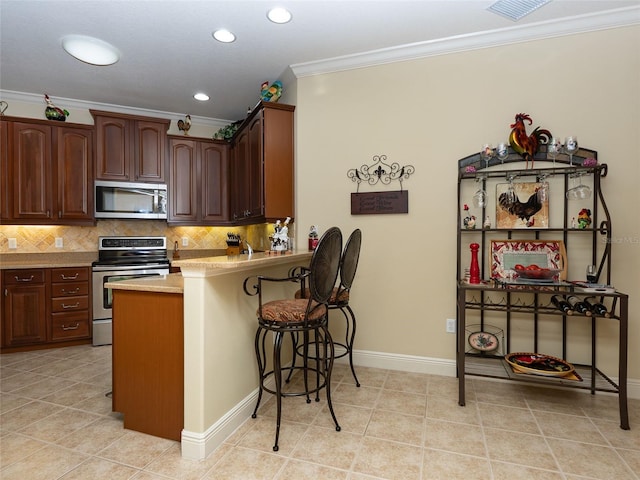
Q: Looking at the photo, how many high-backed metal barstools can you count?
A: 2